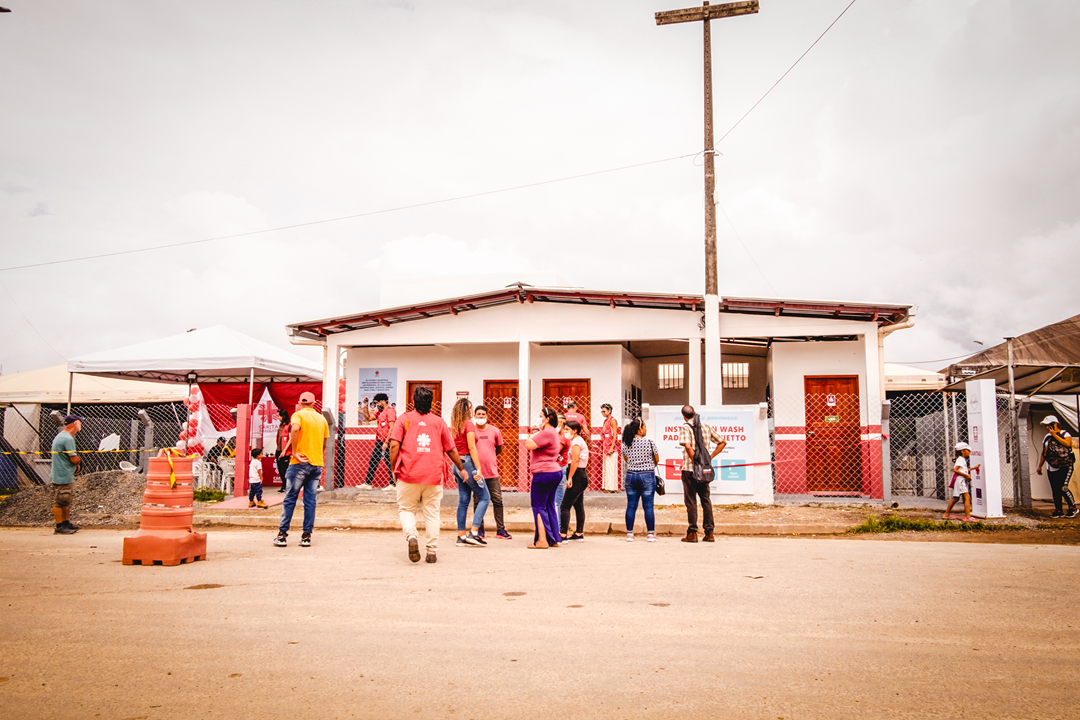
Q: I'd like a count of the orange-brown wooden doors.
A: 4